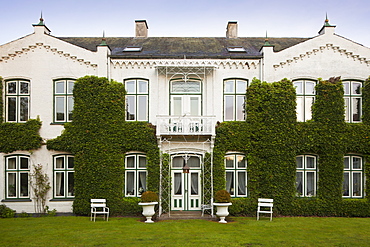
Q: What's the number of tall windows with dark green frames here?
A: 12